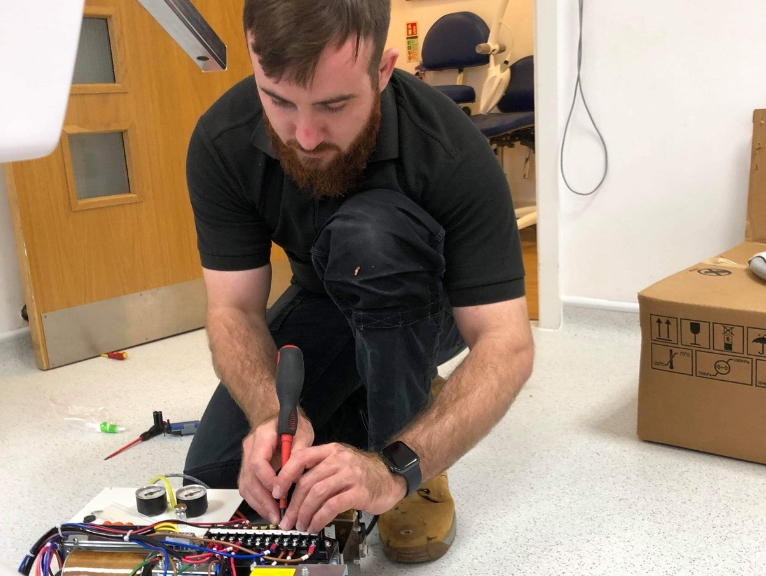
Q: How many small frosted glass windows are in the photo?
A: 2